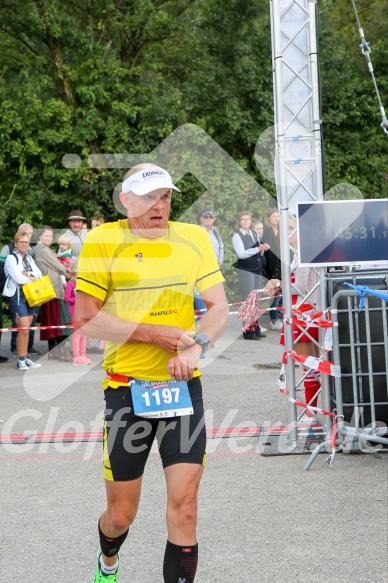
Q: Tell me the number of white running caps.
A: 1